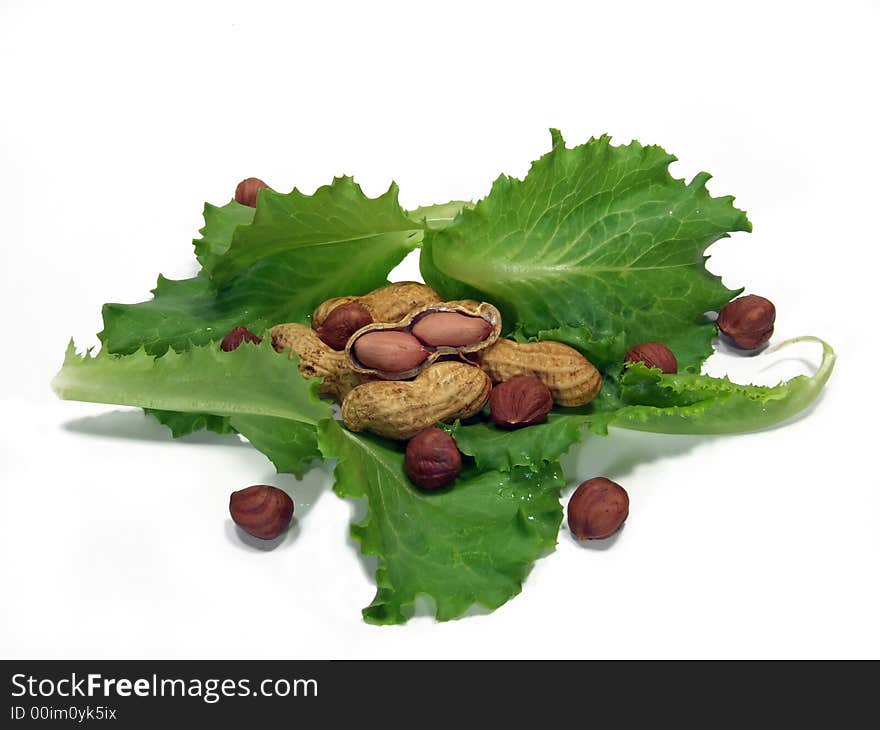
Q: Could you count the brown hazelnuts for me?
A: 9